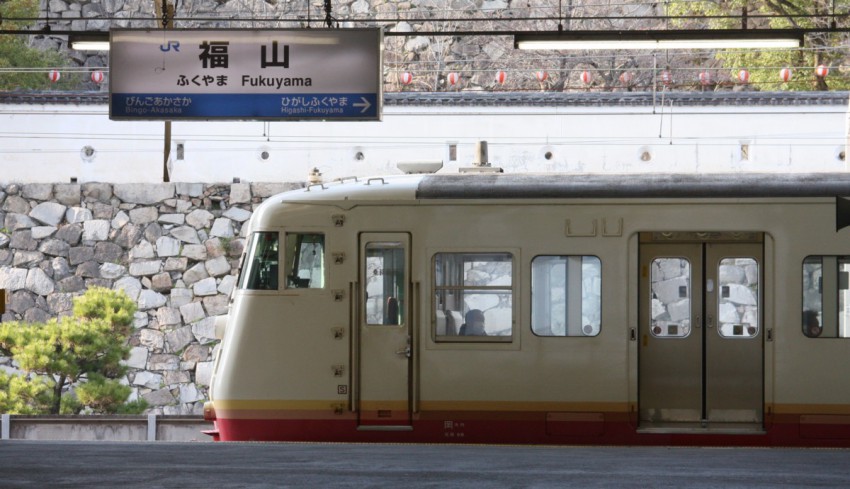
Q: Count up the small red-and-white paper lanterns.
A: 13